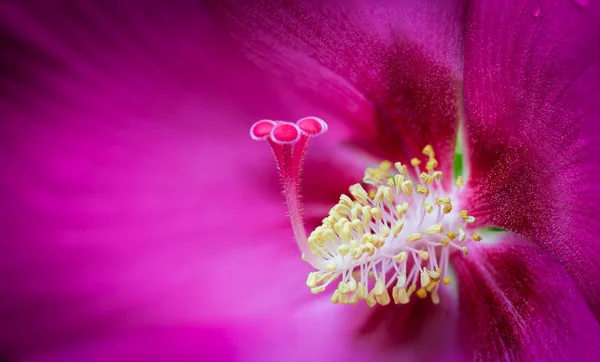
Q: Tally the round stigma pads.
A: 3